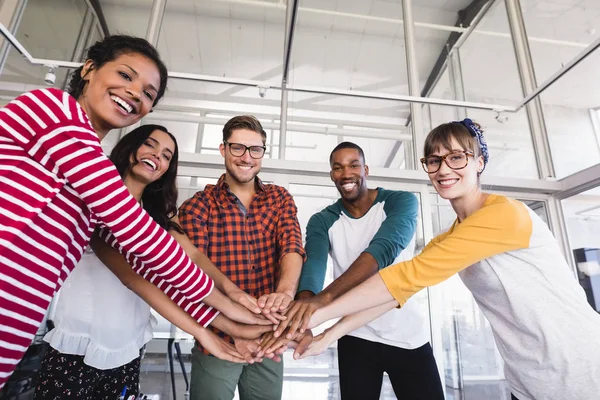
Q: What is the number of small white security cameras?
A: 3